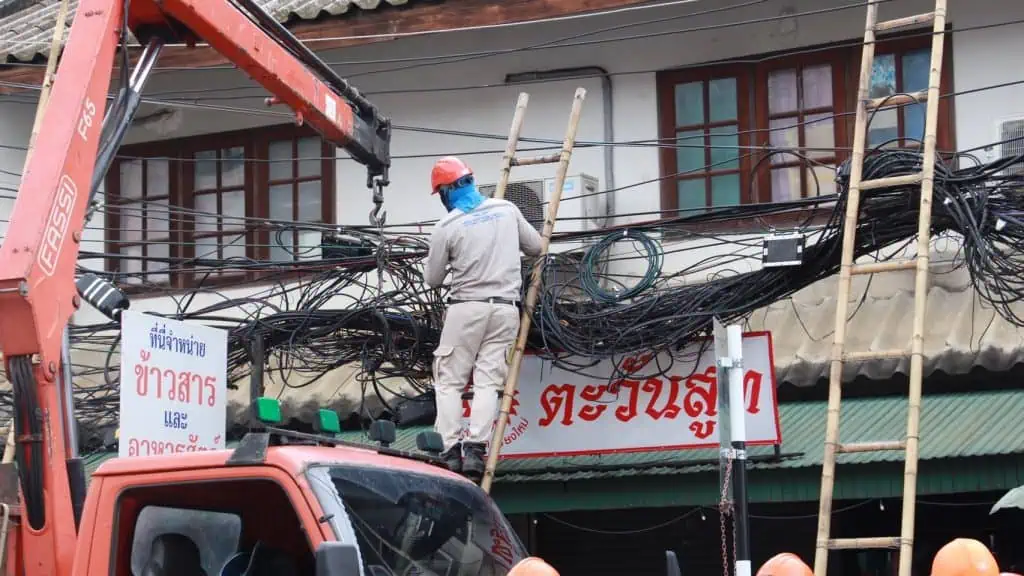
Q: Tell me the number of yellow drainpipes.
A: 0